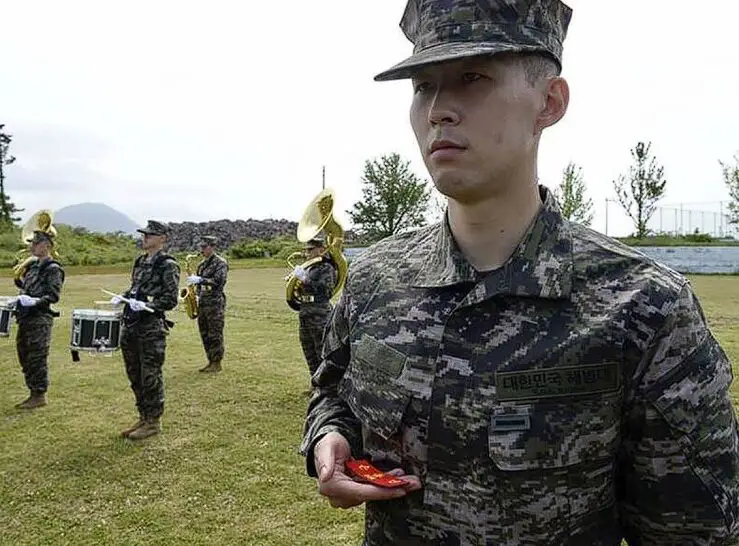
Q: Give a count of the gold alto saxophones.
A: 1